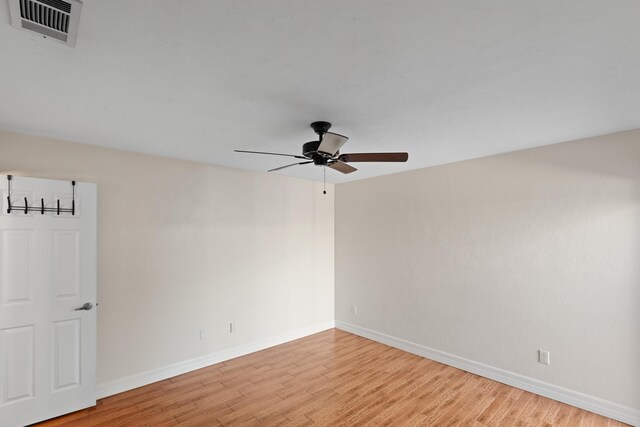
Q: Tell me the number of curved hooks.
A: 5